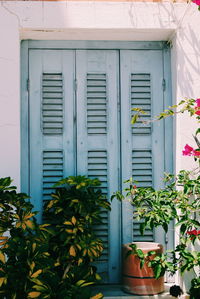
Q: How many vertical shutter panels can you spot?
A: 3